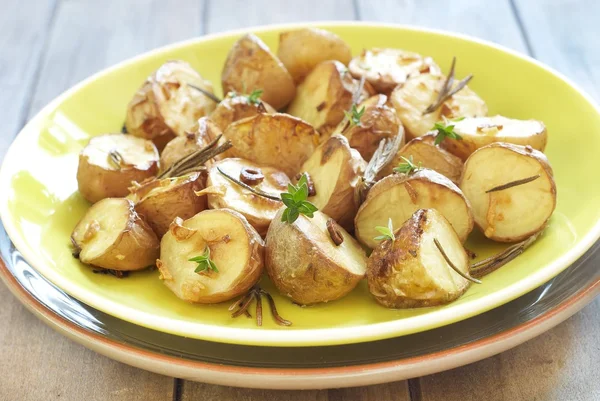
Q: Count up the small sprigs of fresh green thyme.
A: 7